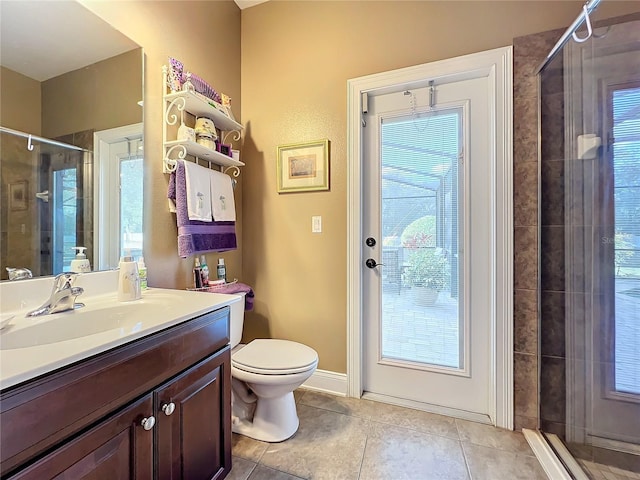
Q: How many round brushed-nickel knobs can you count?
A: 2